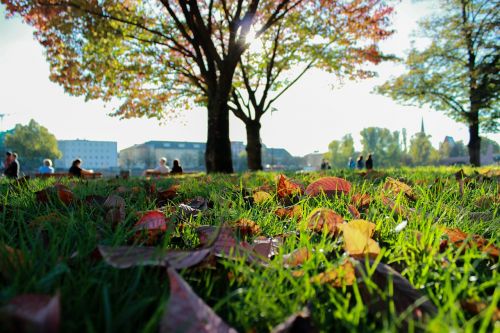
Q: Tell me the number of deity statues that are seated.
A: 0